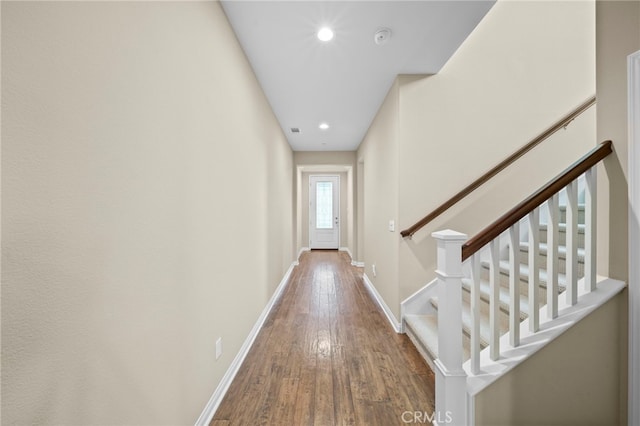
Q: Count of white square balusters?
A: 7